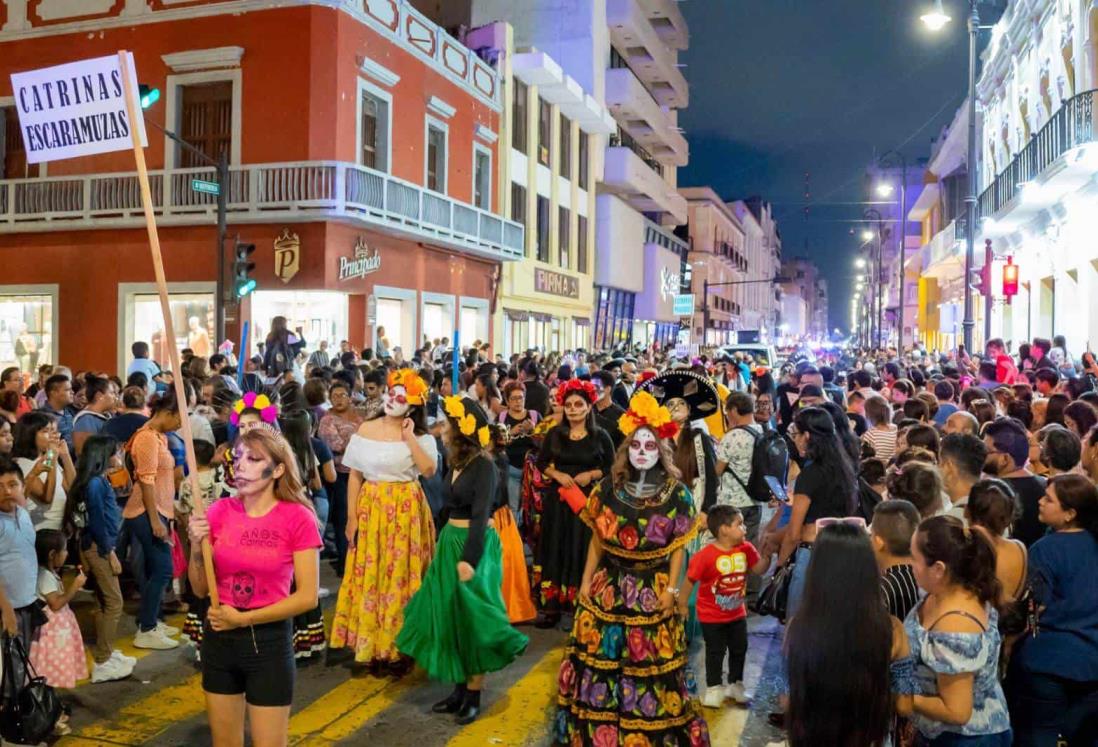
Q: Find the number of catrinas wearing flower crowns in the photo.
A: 5